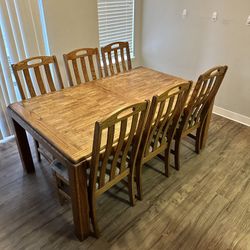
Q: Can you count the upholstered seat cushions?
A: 3